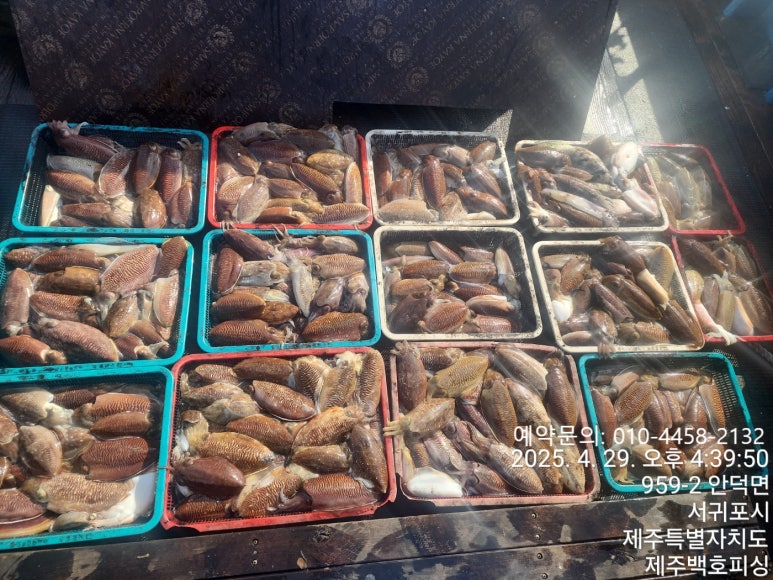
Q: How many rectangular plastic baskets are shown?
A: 14